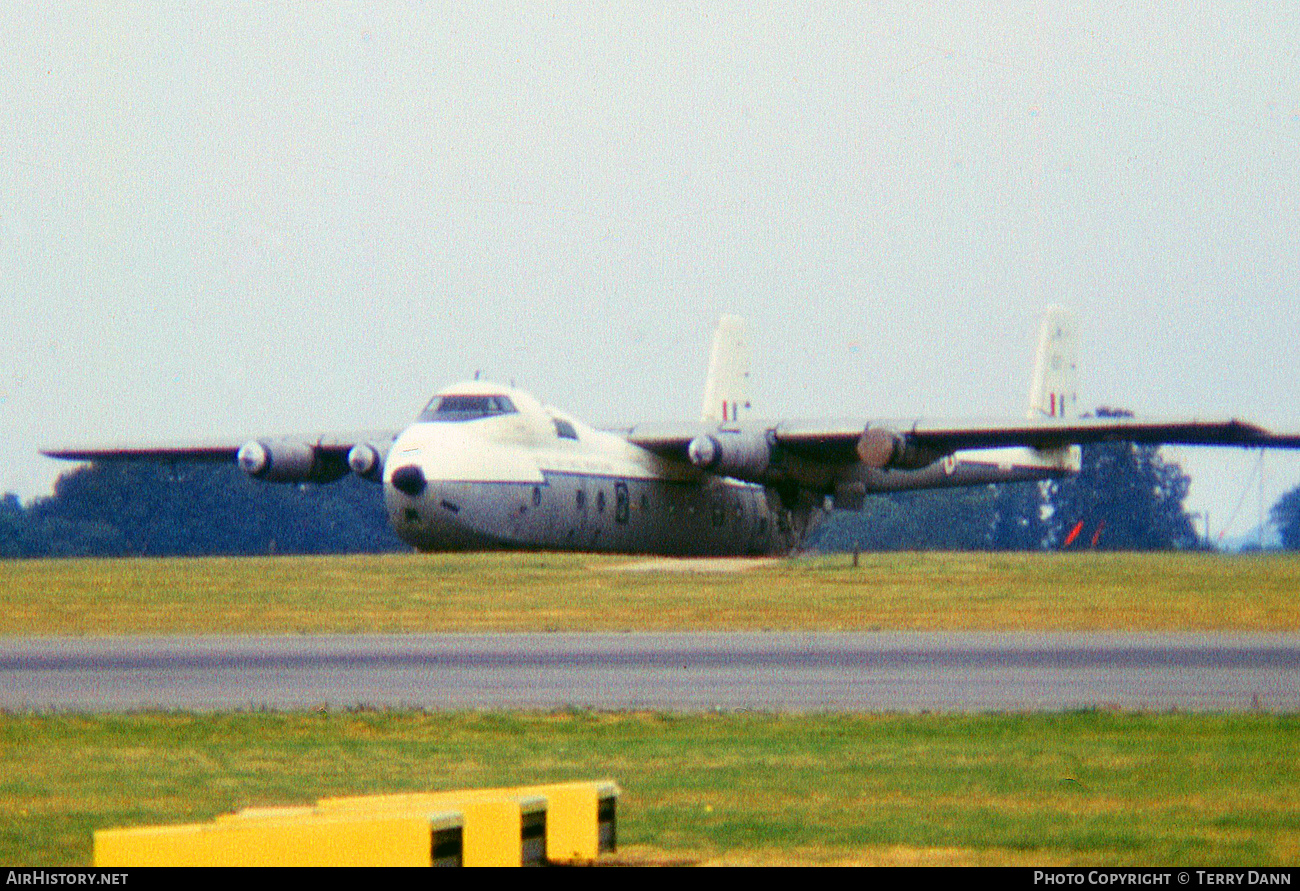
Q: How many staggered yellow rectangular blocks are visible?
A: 3